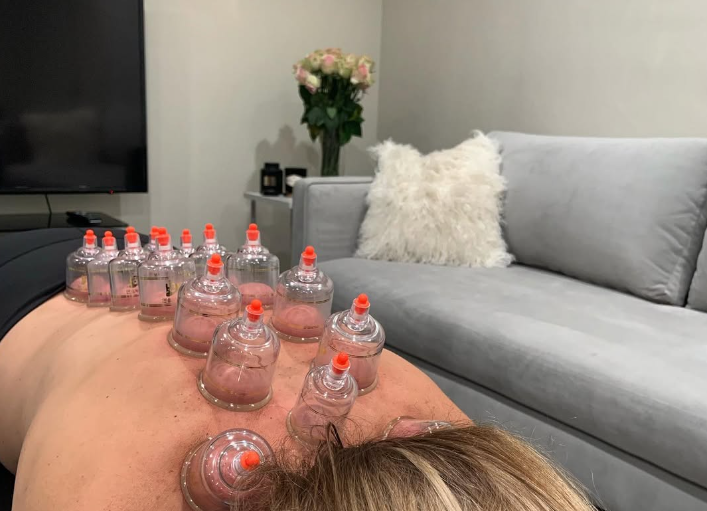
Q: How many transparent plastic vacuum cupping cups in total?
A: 15